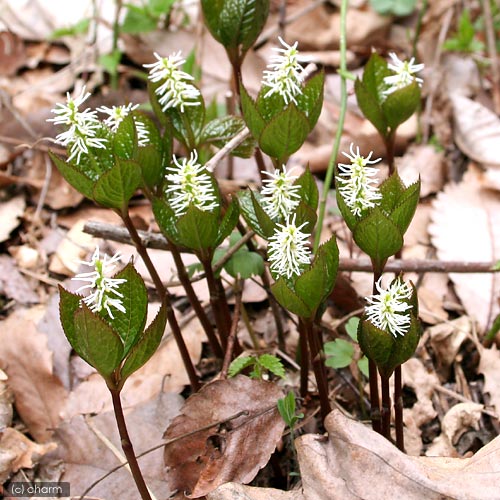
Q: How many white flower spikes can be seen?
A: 11